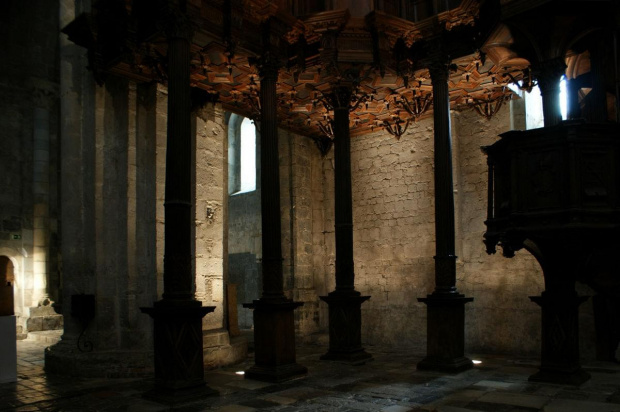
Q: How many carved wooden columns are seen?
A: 5